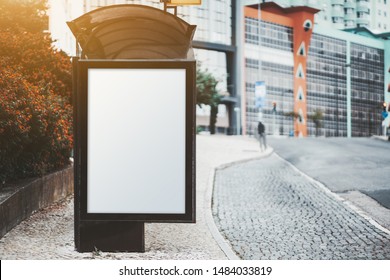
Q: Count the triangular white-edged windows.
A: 4